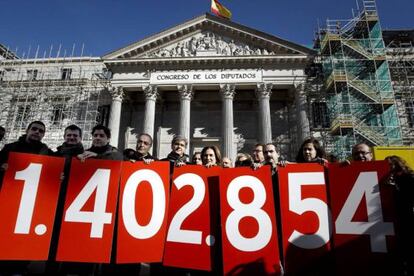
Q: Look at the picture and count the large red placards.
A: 7